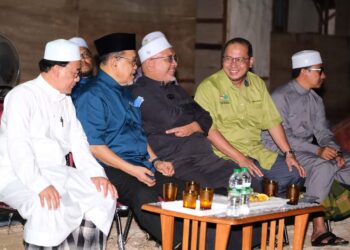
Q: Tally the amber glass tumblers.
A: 6